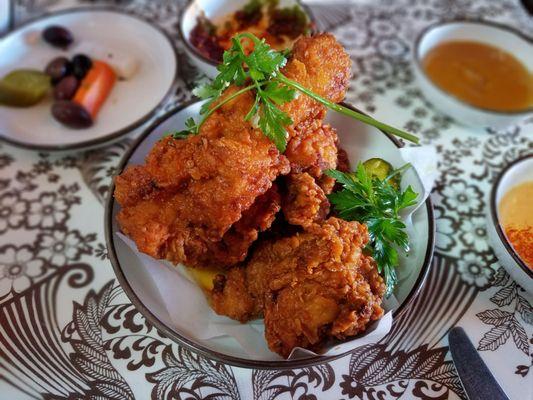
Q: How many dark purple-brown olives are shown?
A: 5